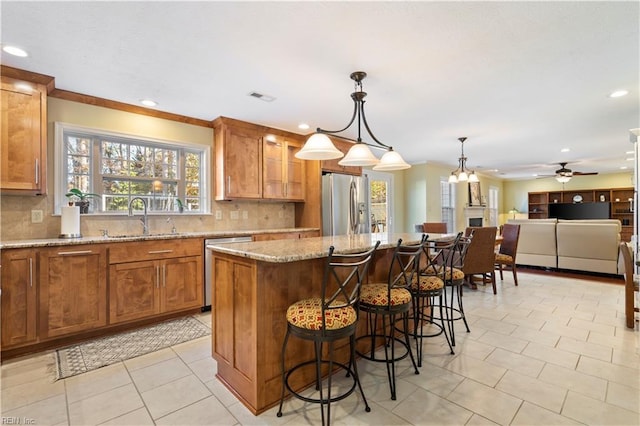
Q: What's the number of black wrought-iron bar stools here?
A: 4